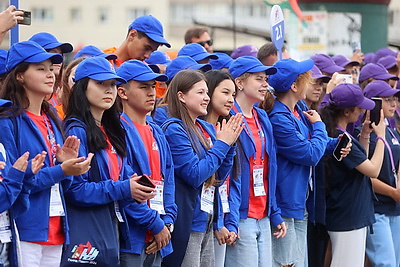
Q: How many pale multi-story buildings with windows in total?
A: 1